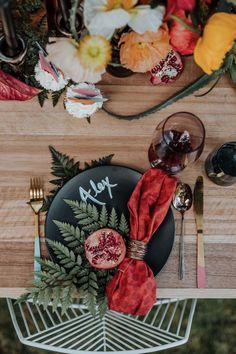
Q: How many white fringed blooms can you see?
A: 2